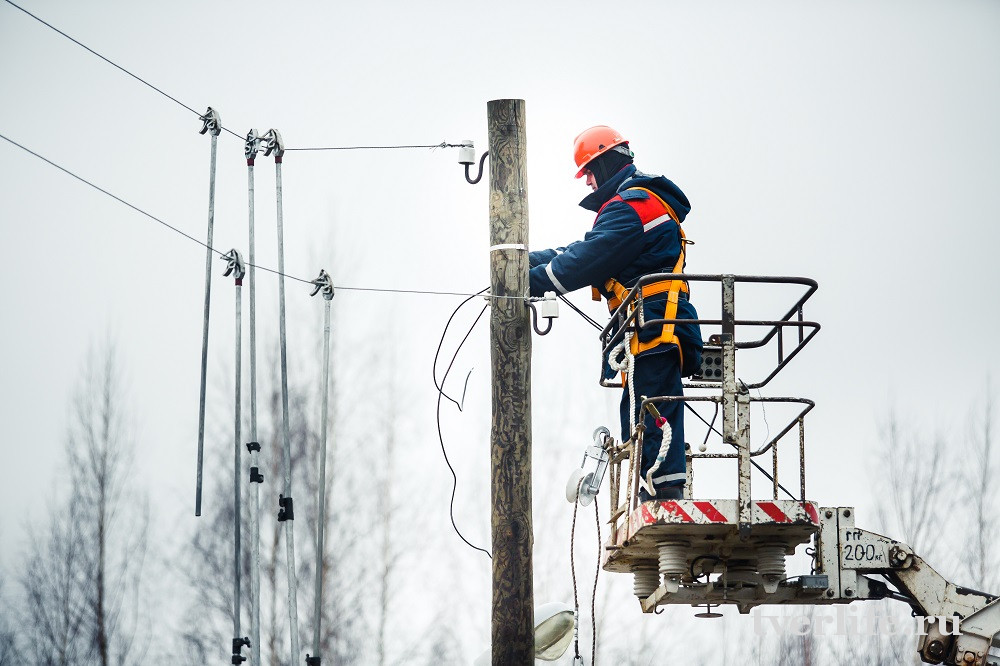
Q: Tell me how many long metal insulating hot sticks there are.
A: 5